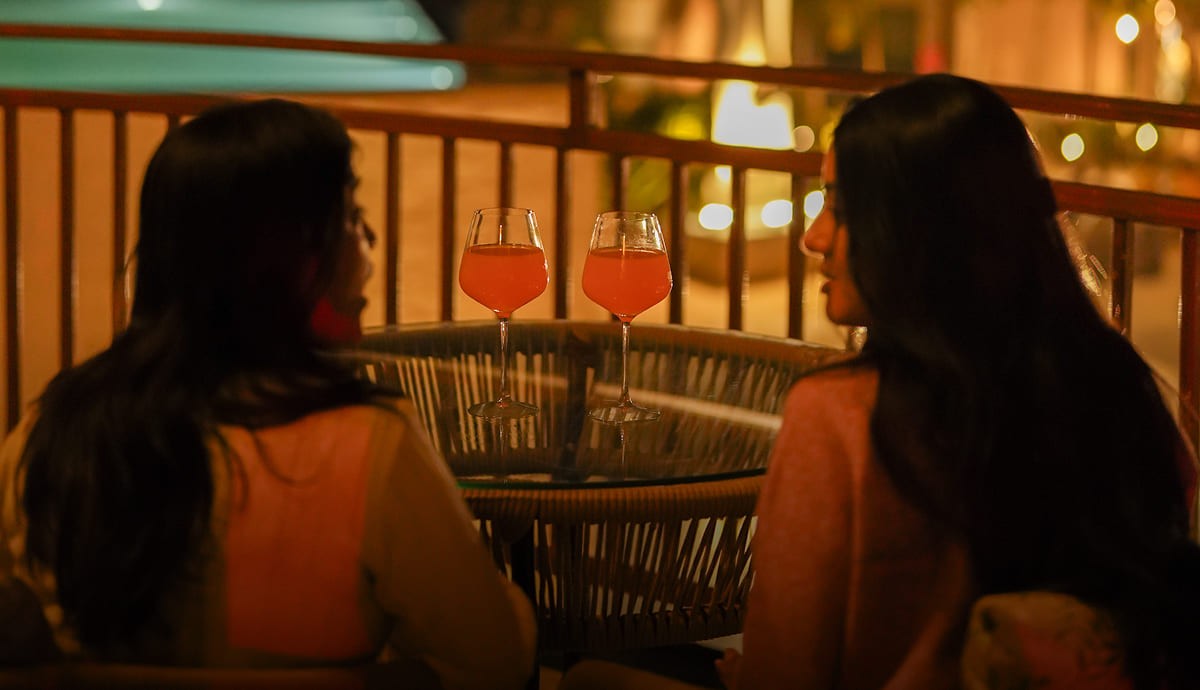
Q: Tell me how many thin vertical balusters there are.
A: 14